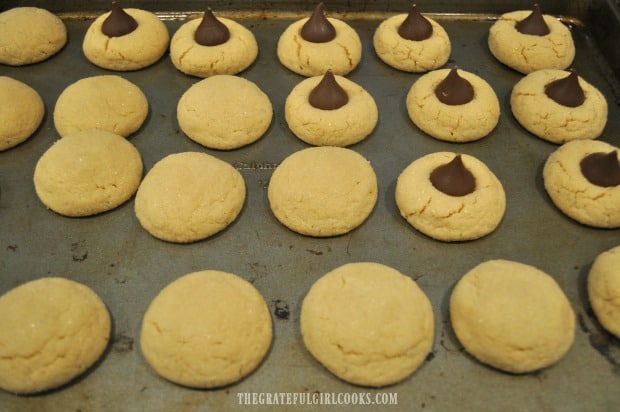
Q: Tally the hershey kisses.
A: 10